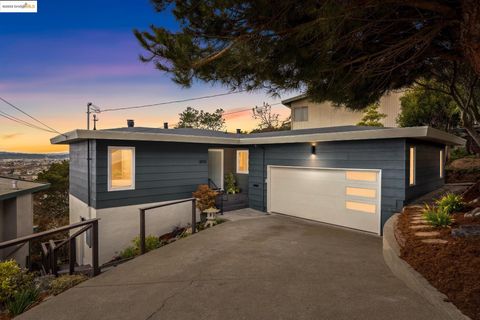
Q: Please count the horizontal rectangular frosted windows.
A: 3